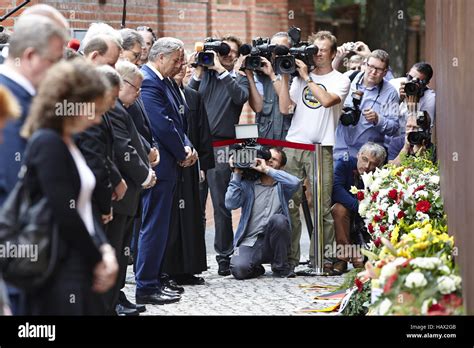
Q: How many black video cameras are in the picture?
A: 4